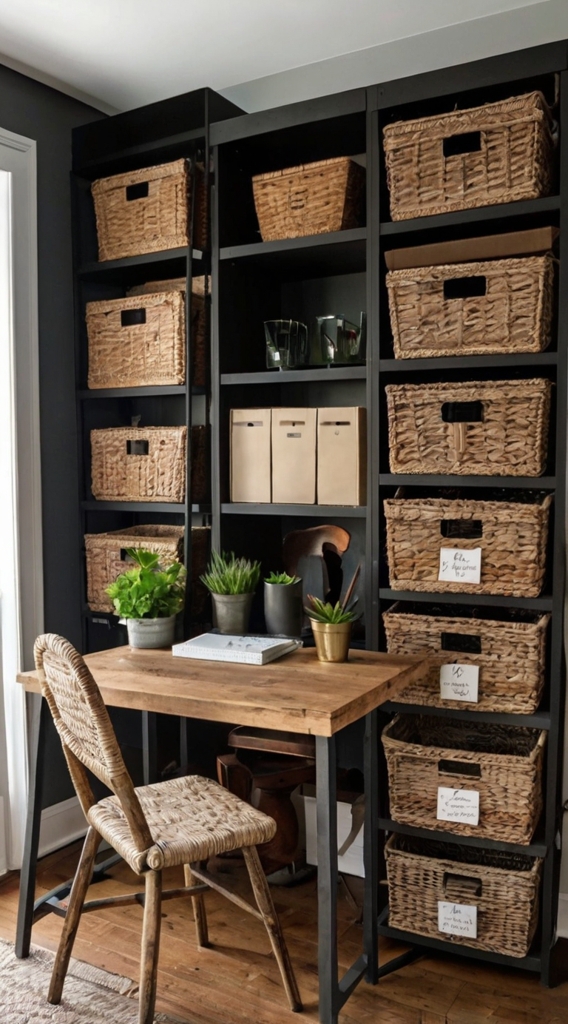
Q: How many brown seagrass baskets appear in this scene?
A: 12